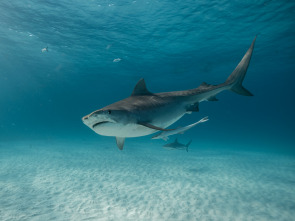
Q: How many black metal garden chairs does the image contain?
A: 0